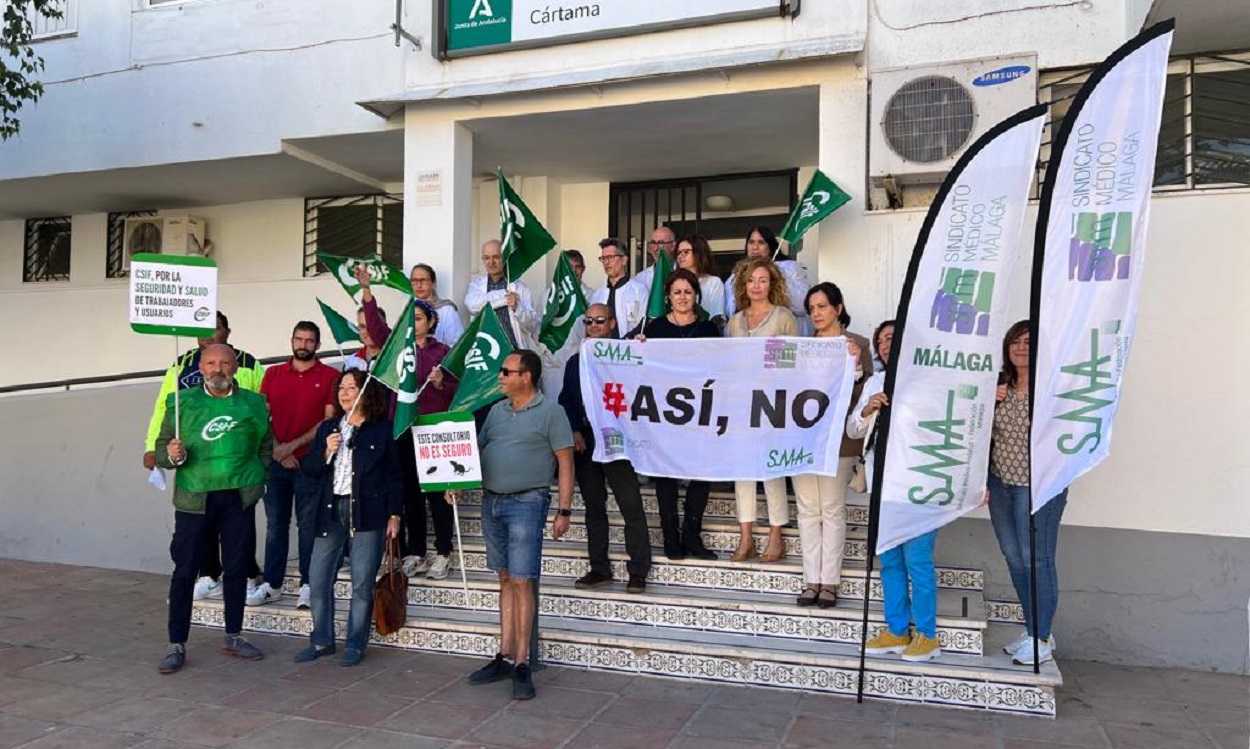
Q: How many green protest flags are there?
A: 8